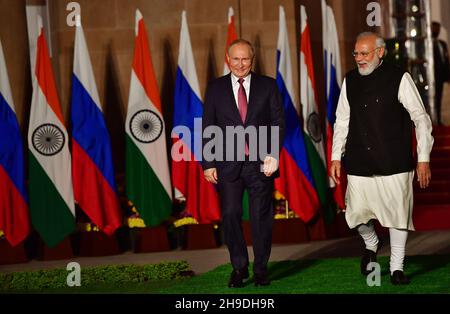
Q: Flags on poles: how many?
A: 9